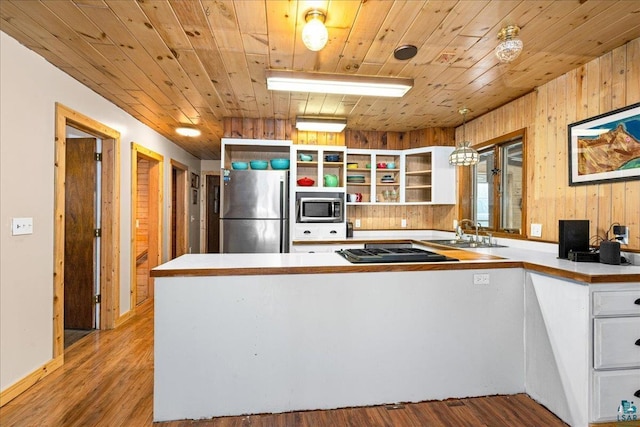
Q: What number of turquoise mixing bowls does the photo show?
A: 3